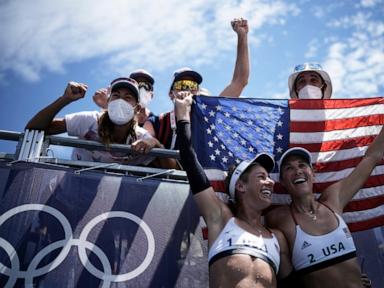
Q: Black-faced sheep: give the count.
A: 0